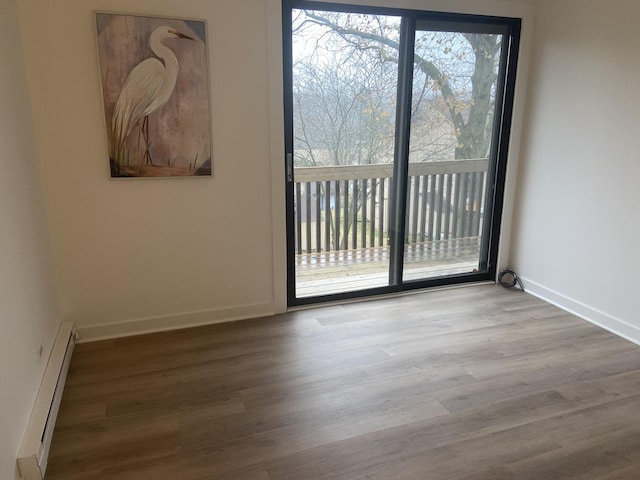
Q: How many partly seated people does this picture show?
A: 0